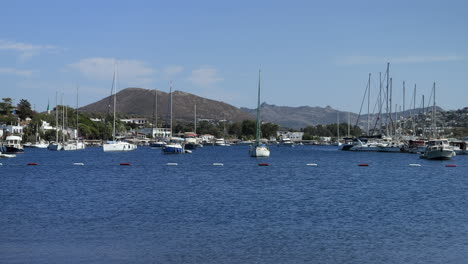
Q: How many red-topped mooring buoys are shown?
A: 5